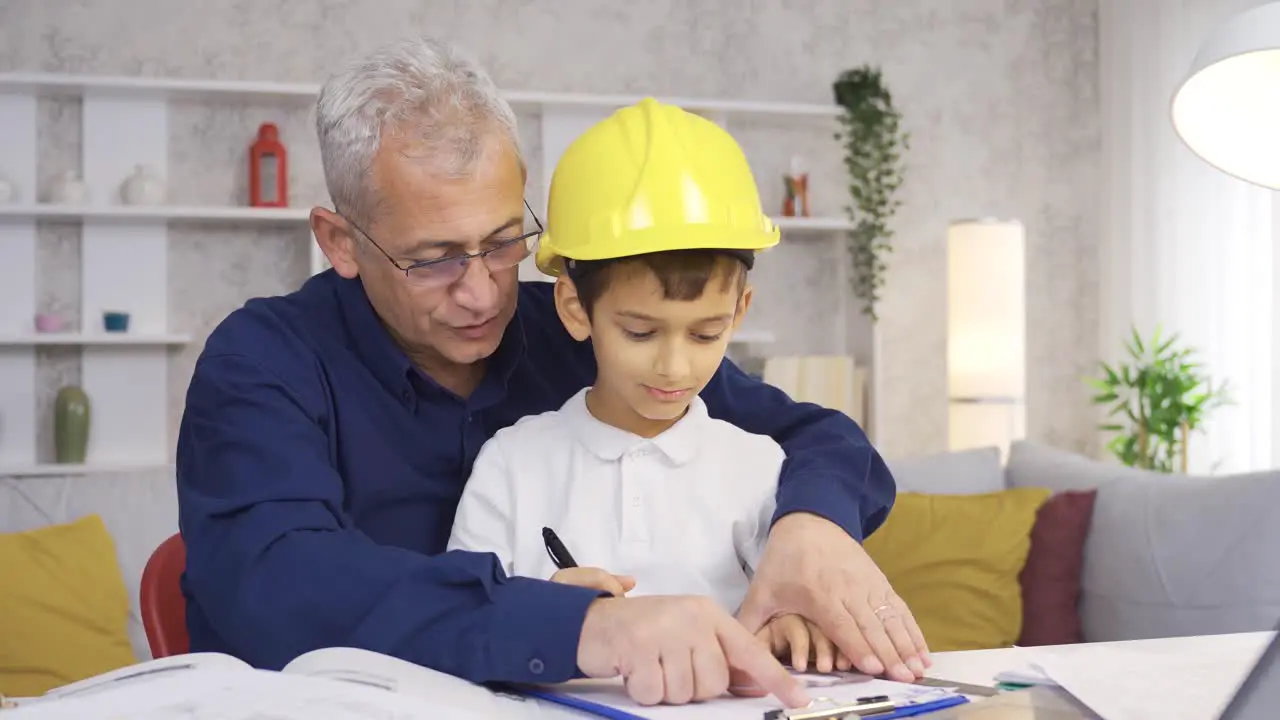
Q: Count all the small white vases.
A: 3